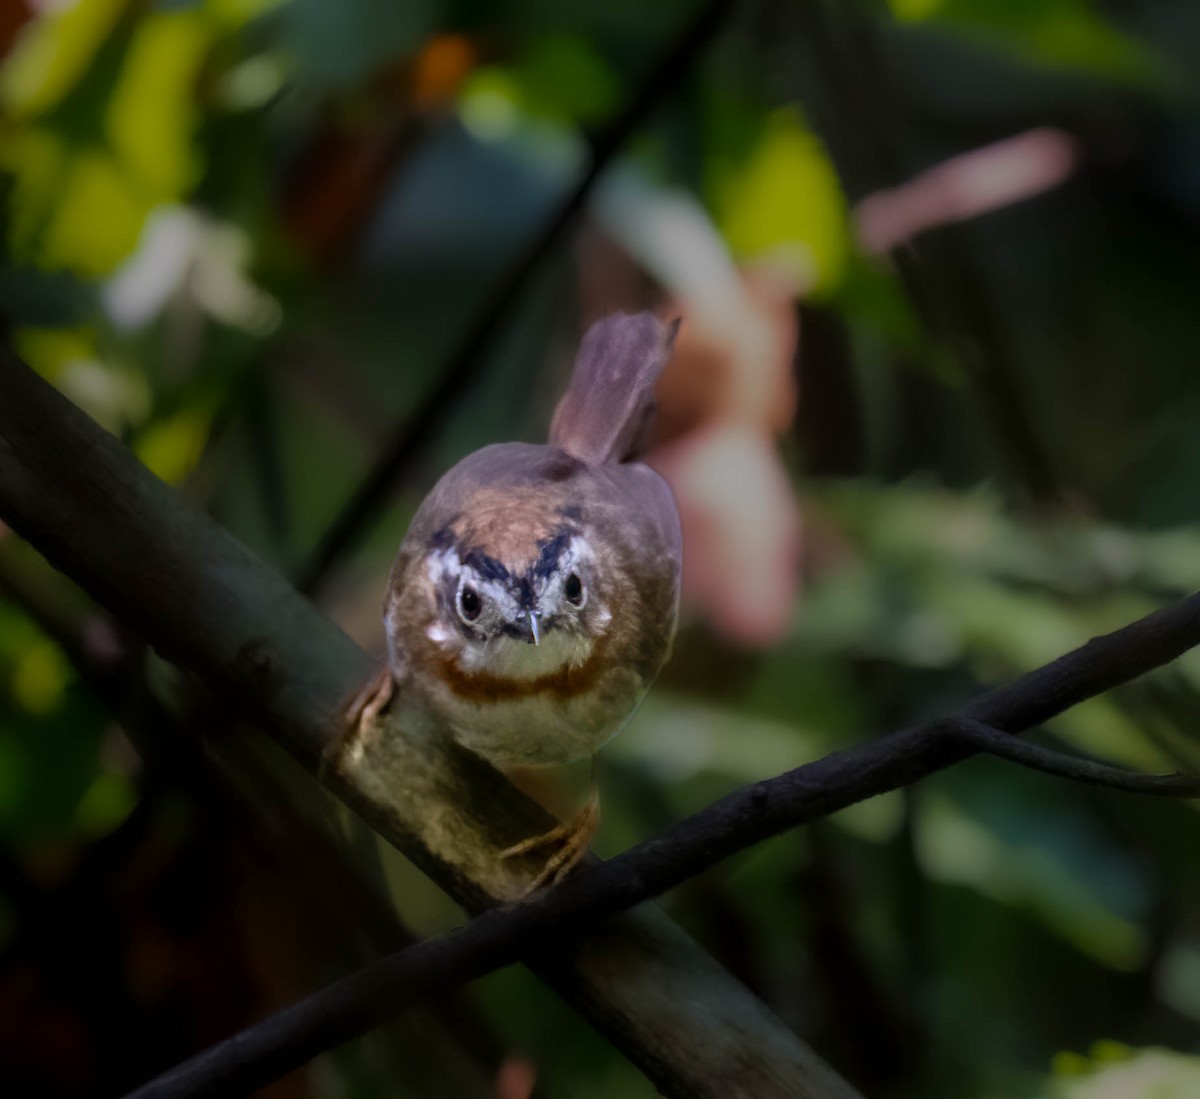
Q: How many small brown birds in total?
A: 1